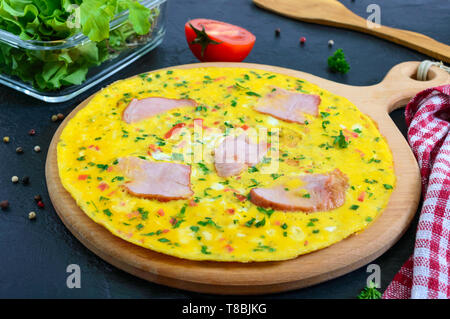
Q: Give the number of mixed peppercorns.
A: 15